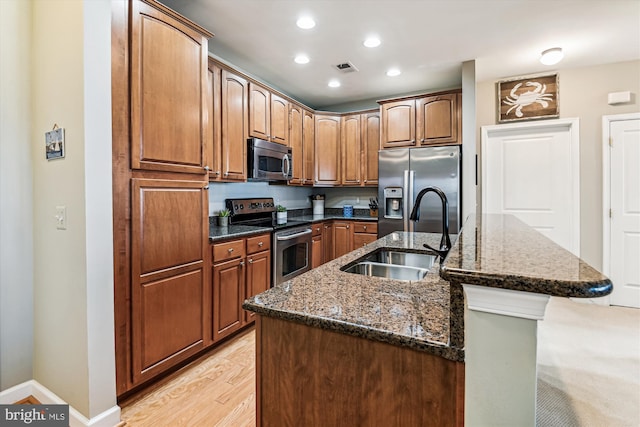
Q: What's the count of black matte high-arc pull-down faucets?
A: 1